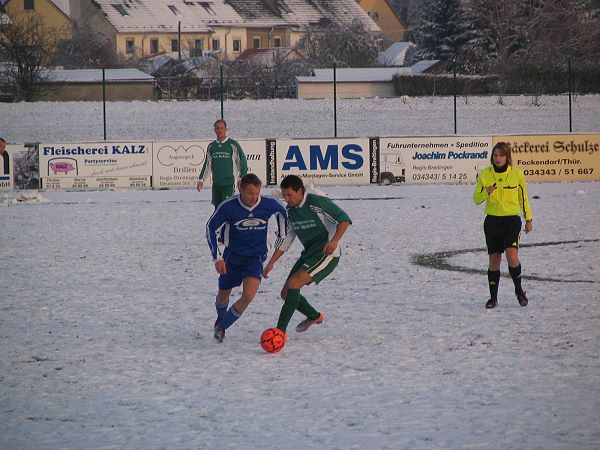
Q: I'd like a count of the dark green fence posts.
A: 5